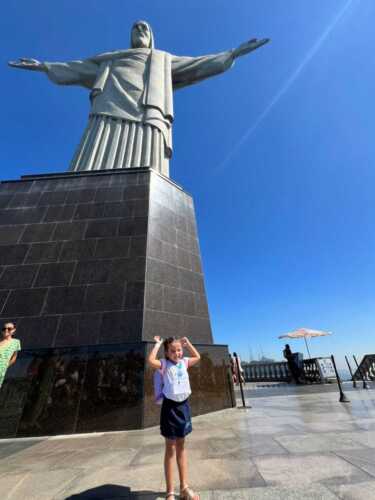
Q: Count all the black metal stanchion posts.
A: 4